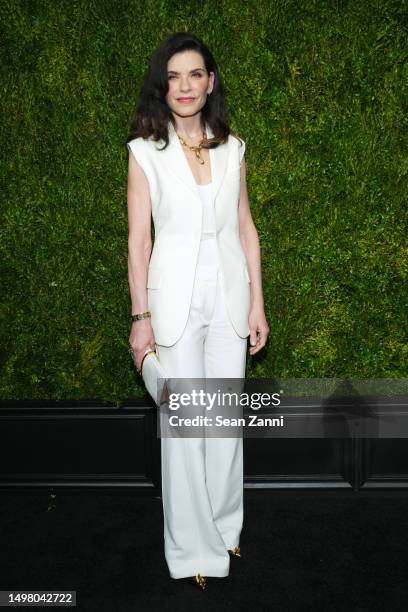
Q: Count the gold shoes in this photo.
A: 2